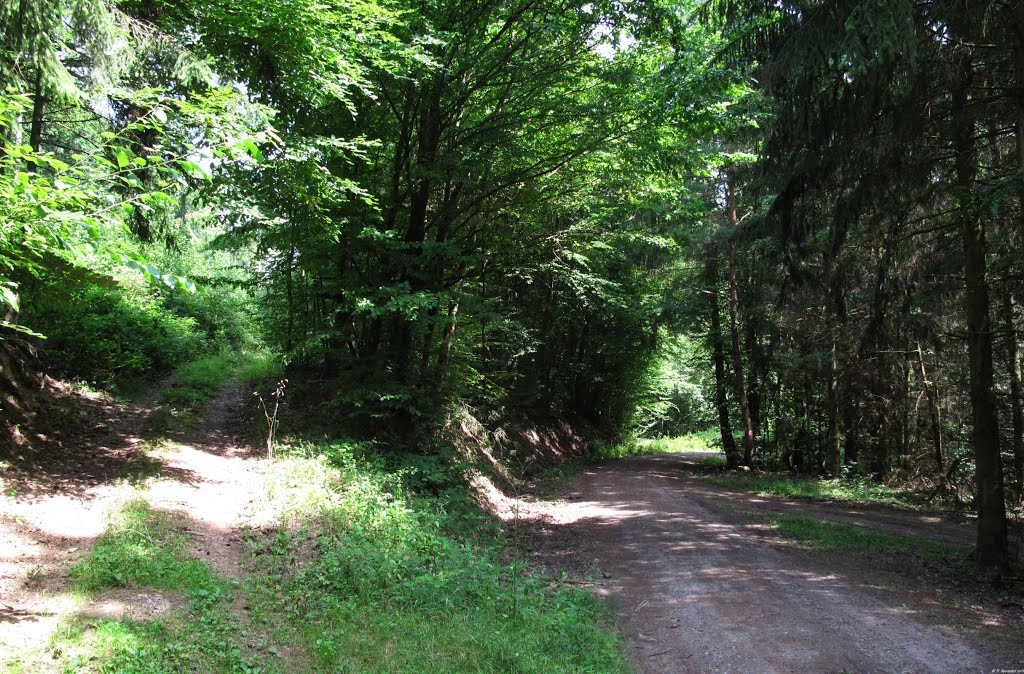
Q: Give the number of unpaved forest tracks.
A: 2